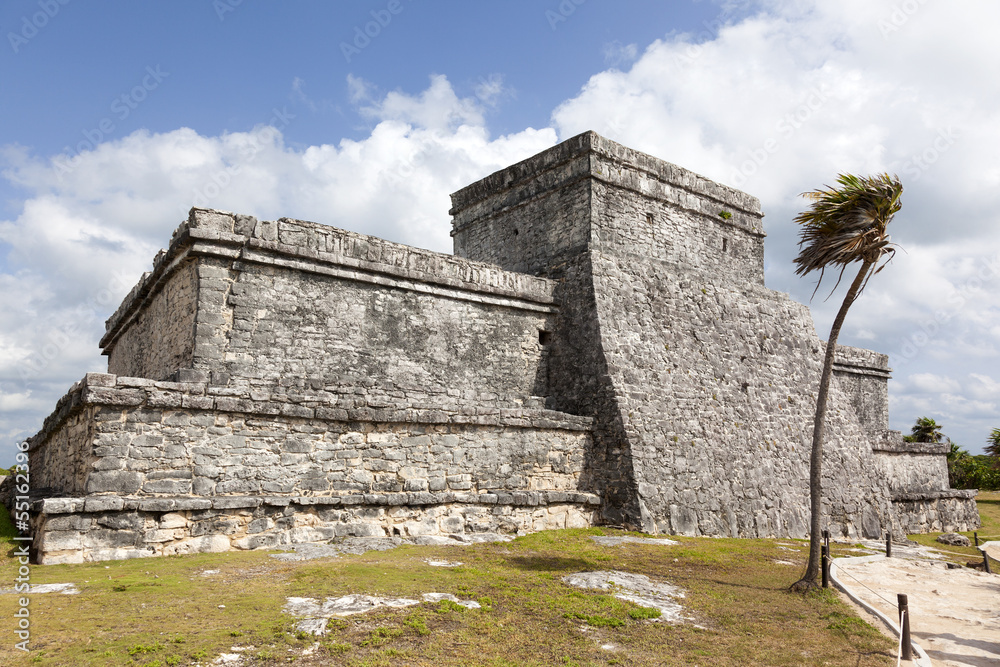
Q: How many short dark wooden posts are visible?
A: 6